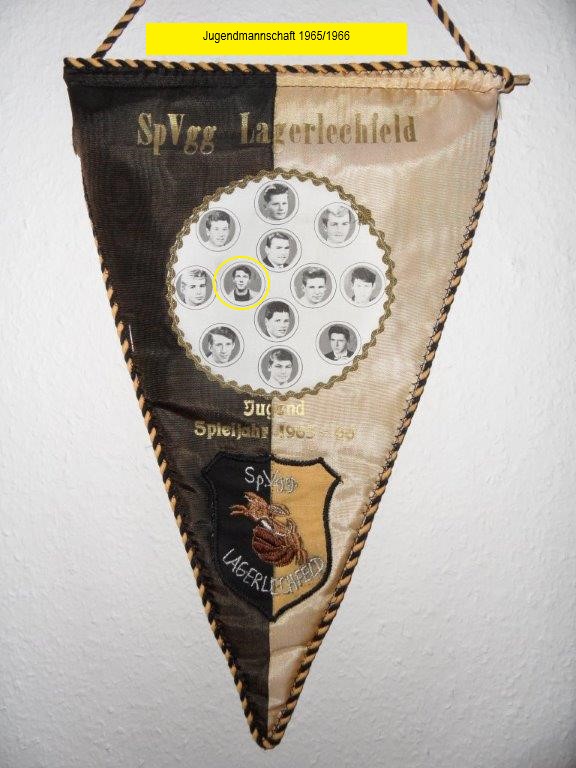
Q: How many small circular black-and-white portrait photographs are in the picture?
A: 12